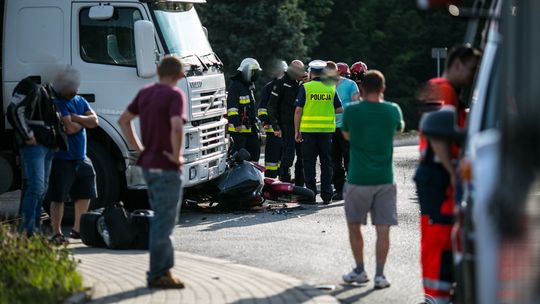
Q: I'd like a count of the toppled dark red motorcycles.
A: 1